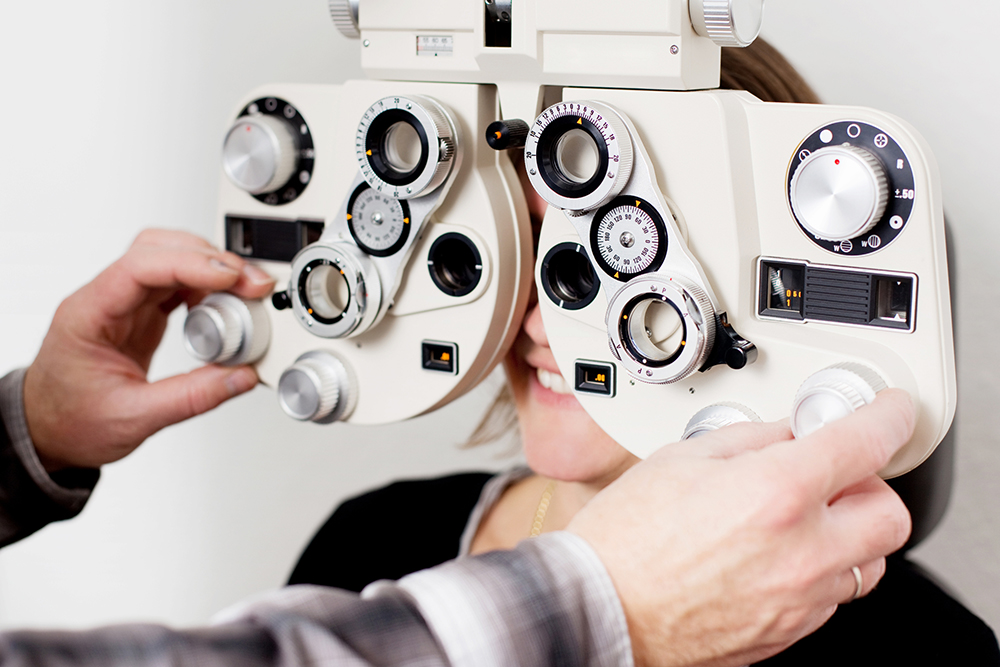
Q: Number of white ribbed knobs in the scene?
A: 8